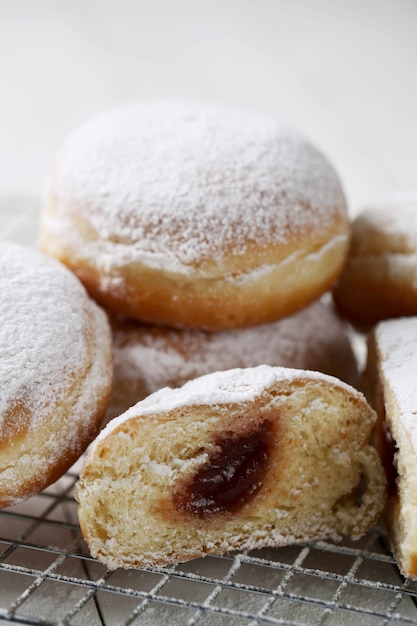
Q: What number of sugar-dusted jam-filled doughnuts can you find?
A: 6